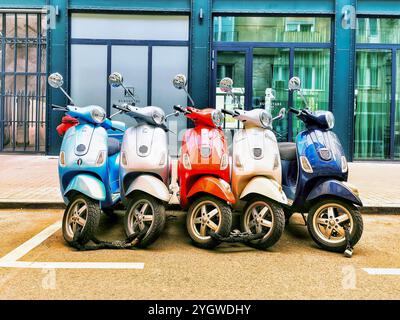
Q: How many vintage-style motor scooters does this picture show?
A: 5